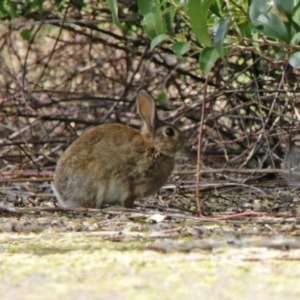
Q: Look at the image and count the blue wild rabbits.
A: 0